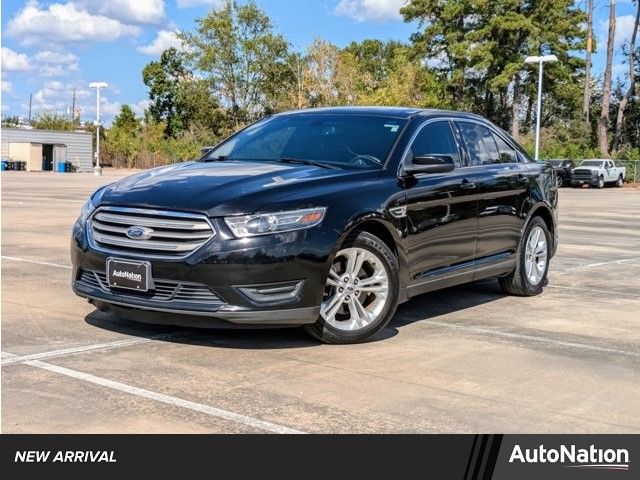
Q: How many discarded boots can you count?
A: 0